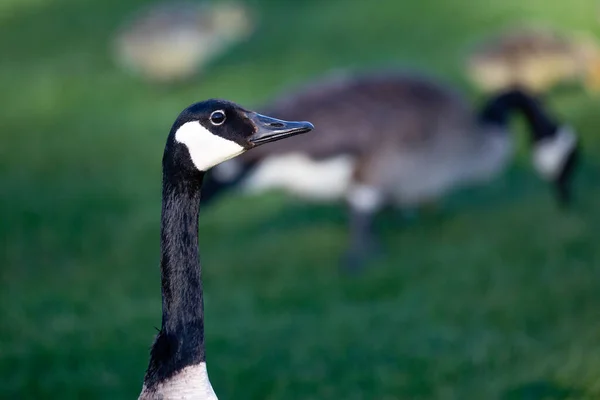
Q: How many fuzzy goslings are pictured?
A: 2